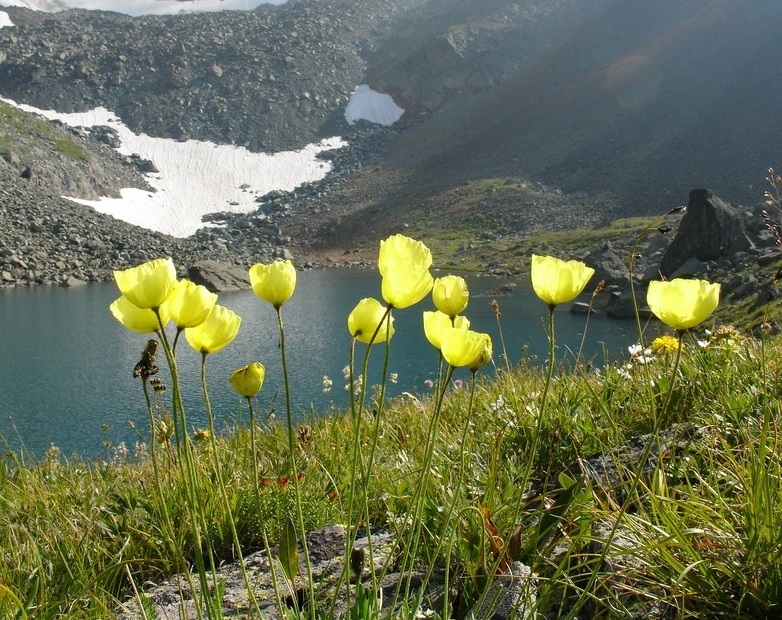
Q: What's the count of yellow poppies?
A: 15